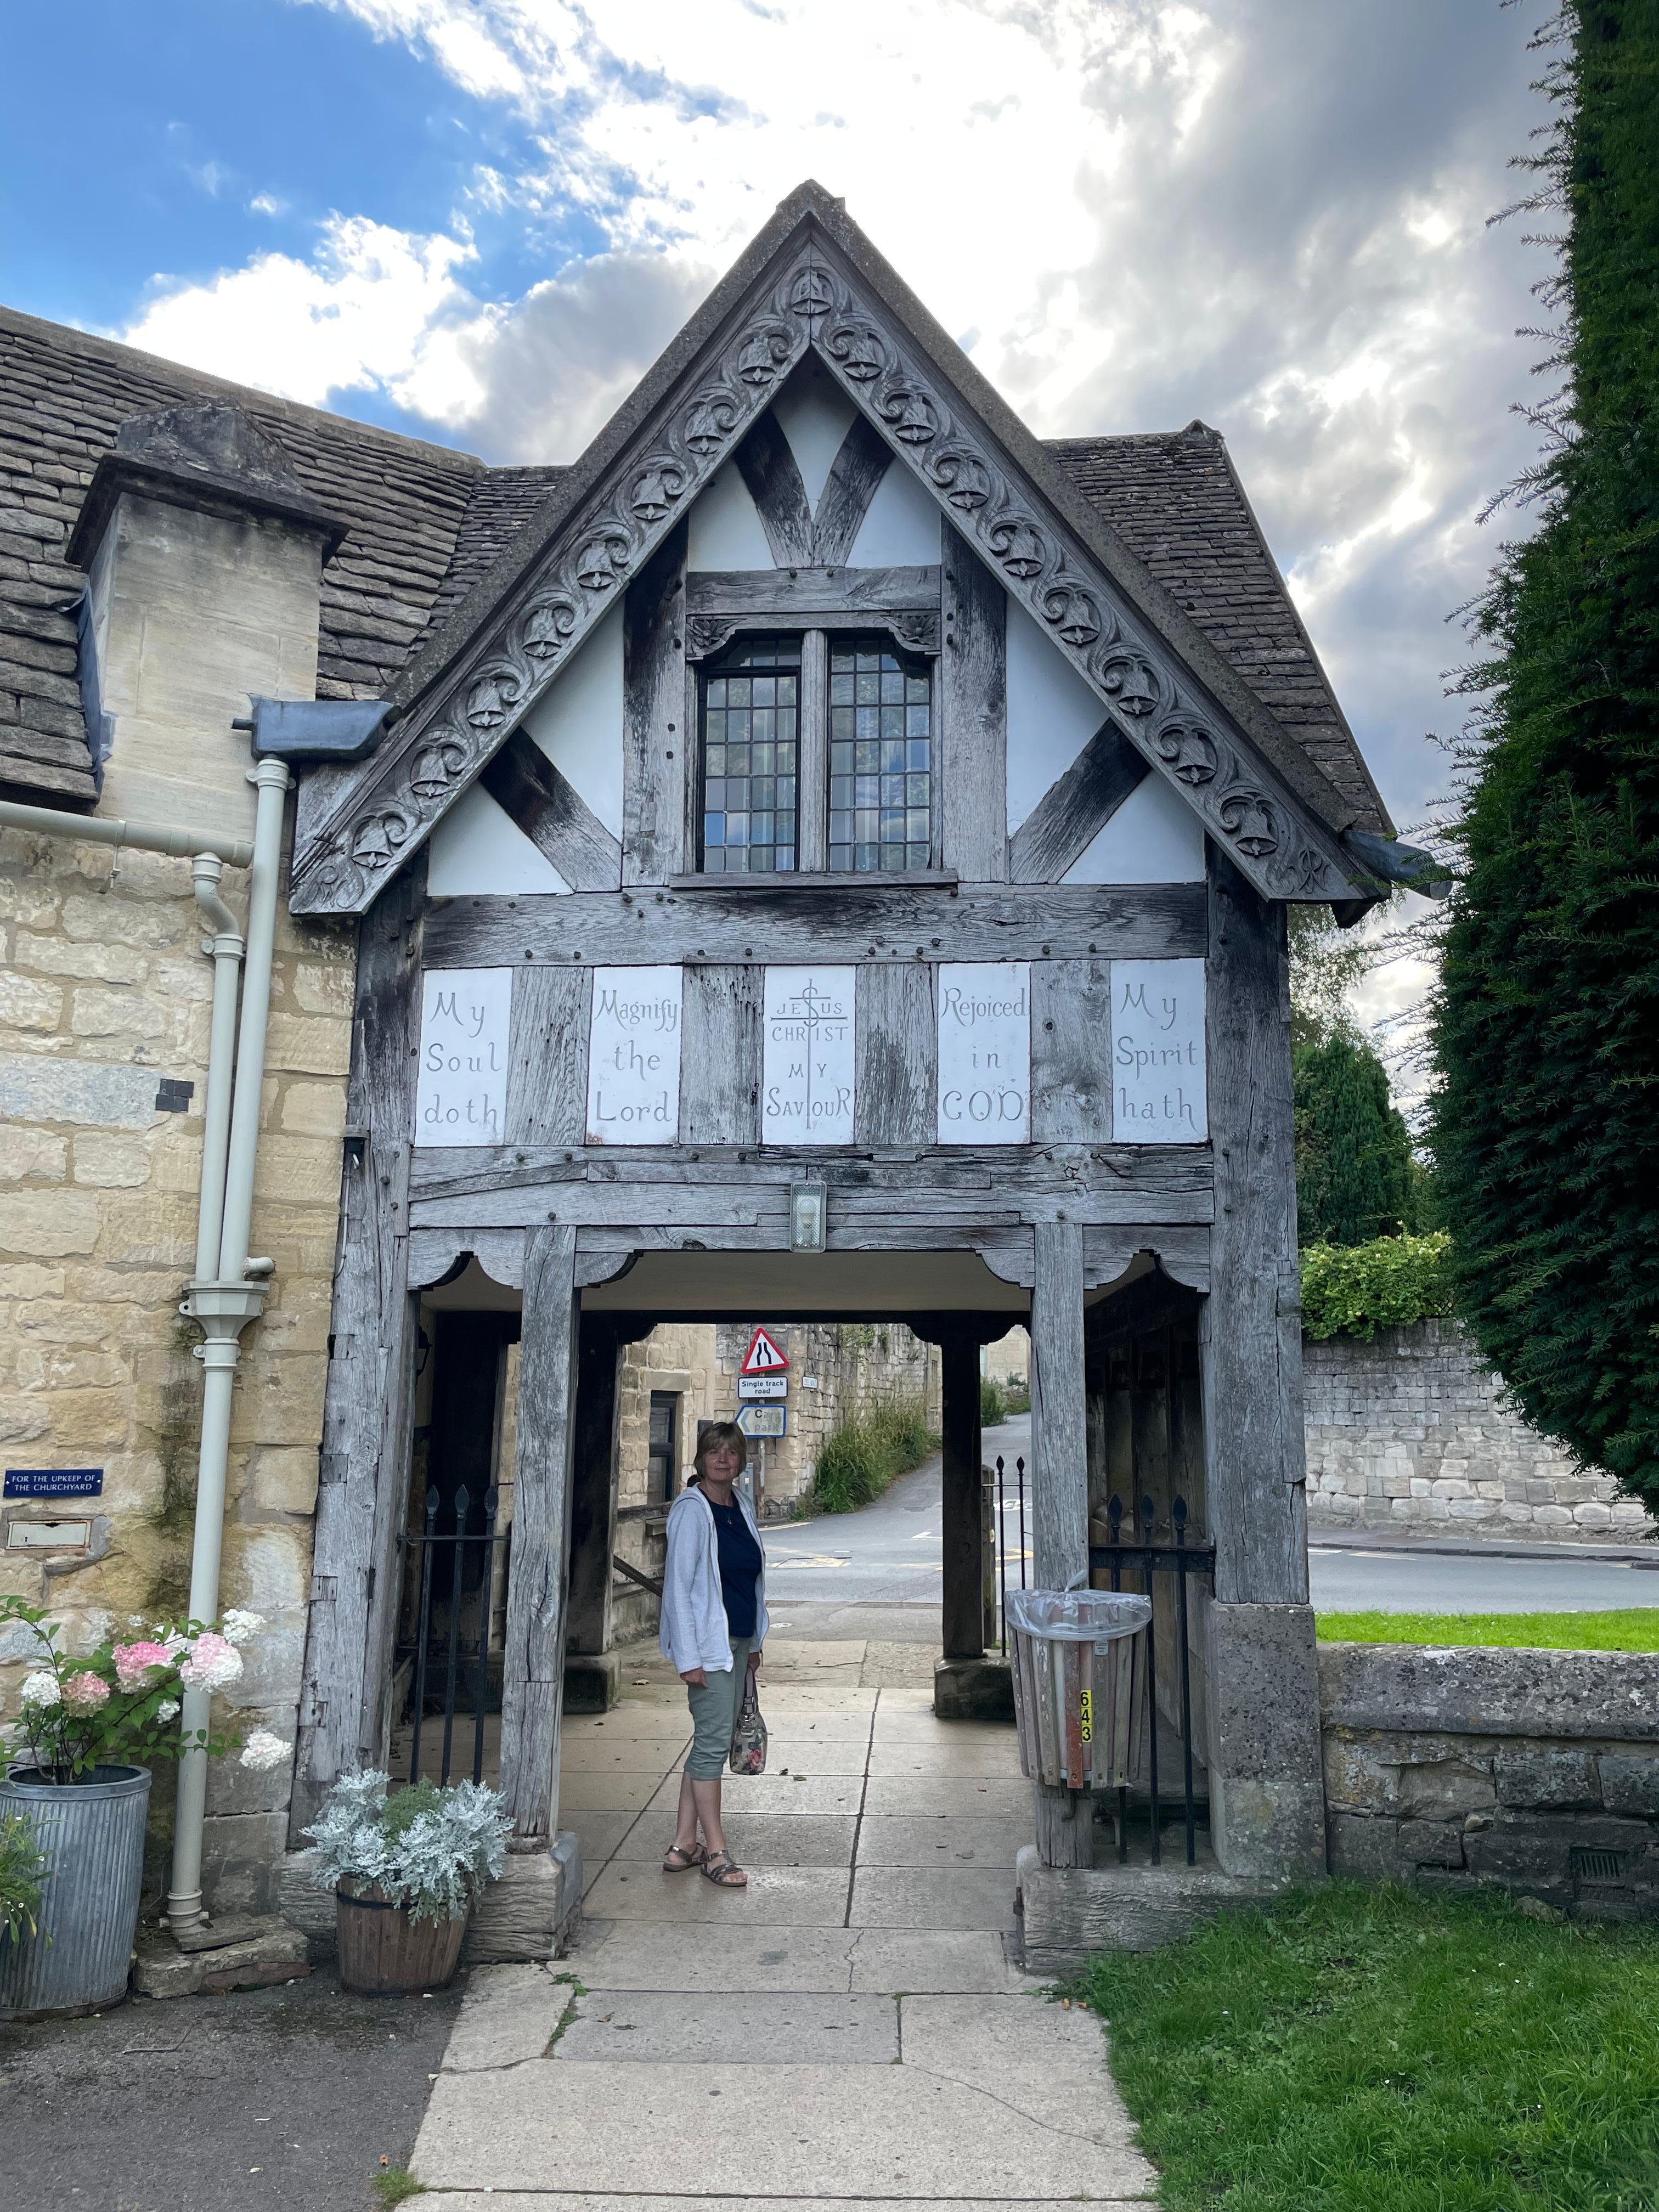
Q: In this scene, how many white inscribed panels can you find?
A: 5